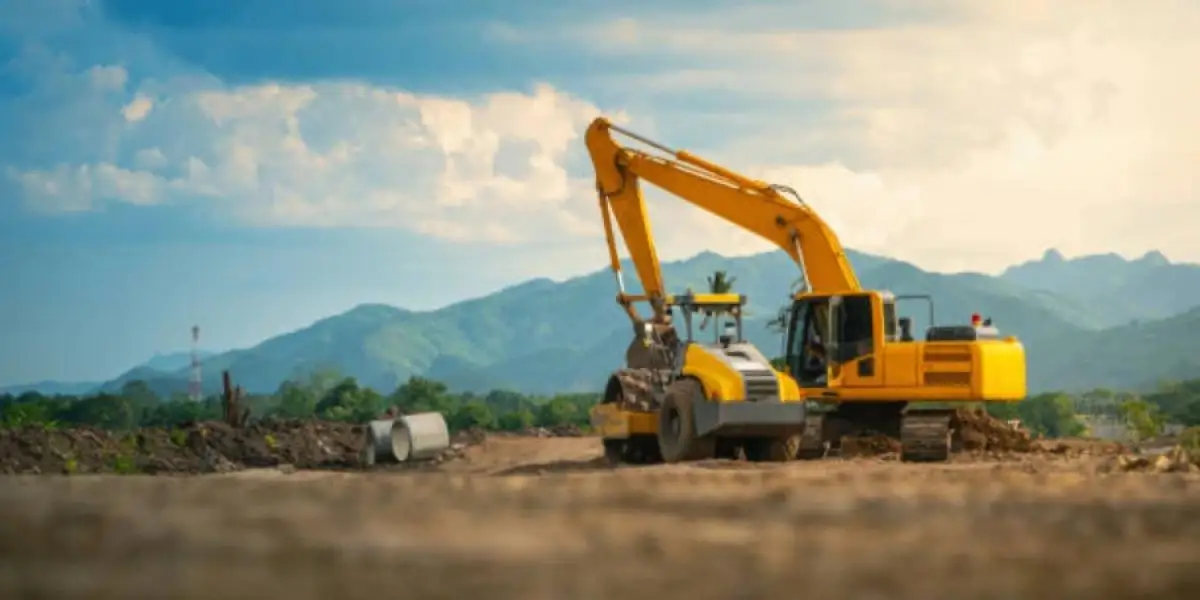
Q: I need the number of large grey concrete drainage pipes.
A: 2